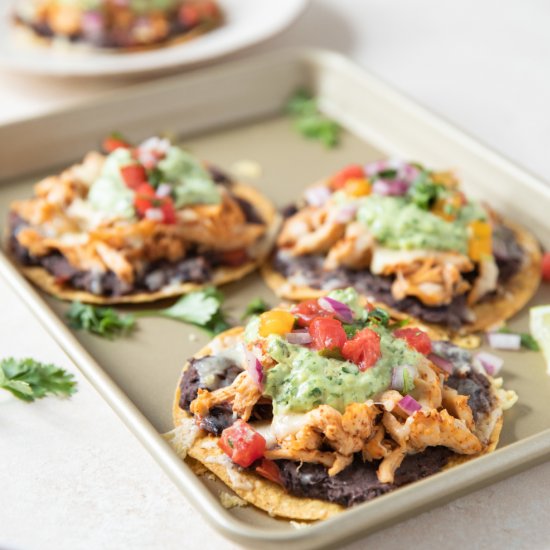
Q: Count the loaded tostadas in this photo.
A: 4